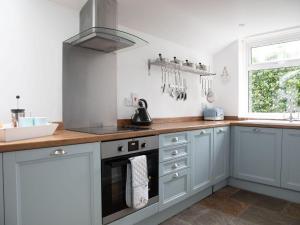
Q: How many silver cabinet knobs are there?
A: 8